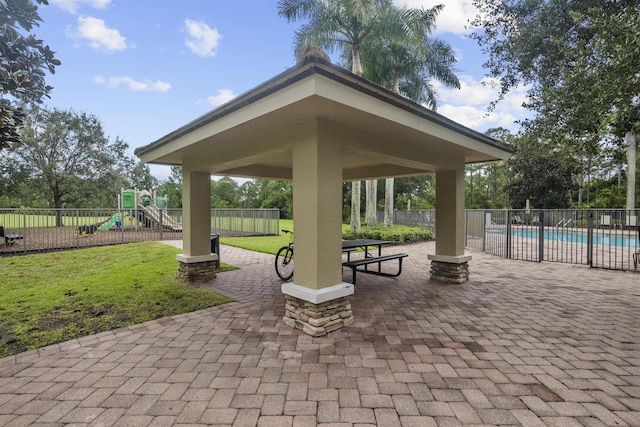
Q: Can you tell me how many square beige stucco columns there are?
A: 3